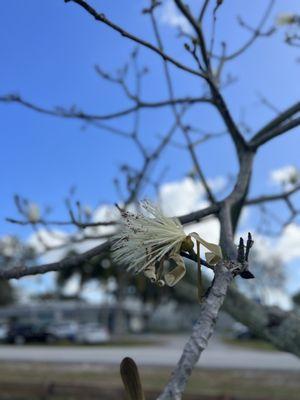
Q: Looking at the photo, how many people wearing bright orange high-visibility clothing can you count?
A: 0